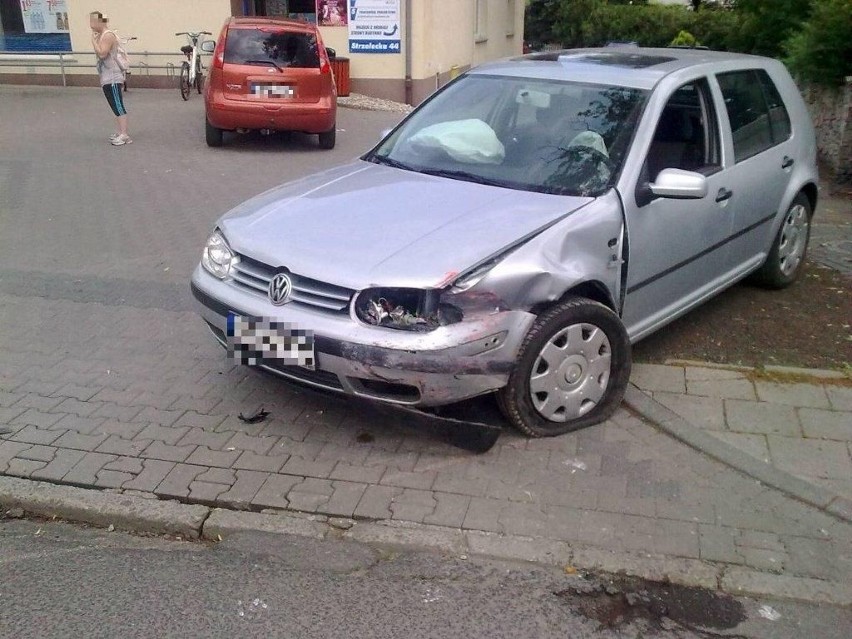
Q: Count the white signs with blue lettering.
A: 1